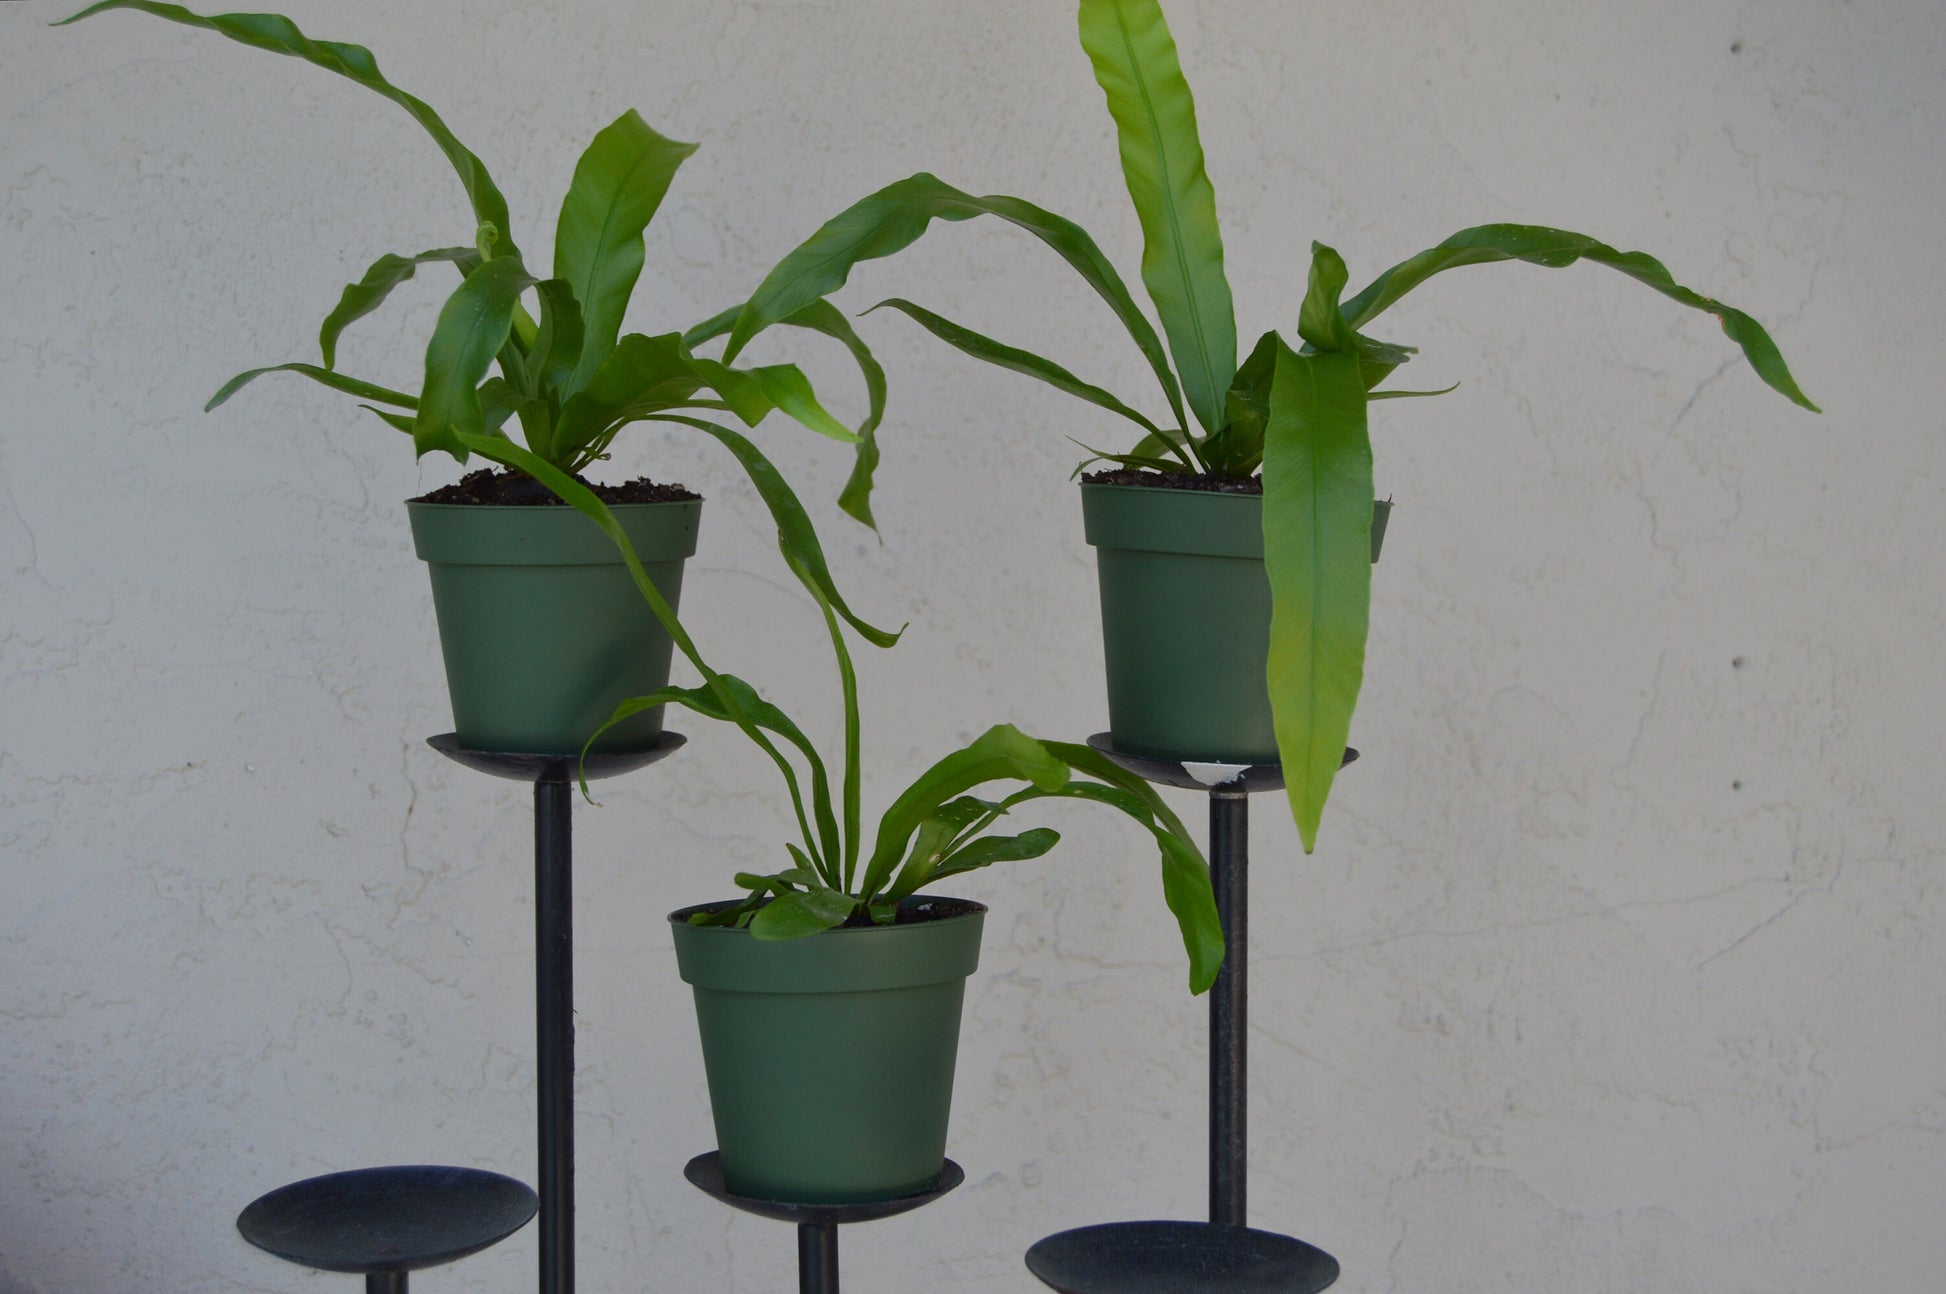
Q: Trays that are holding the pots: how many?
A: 3